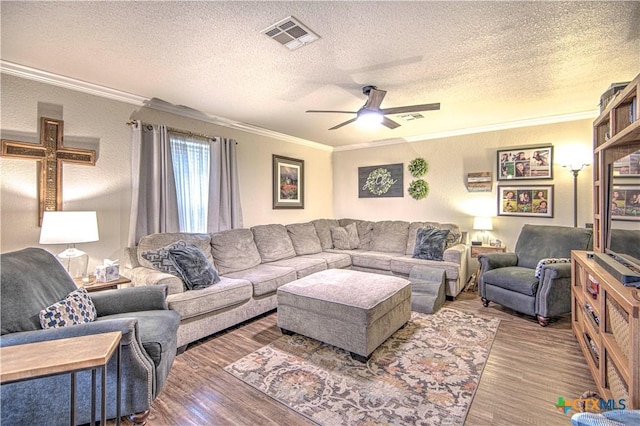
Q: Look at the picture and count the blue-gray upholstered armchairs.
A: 2